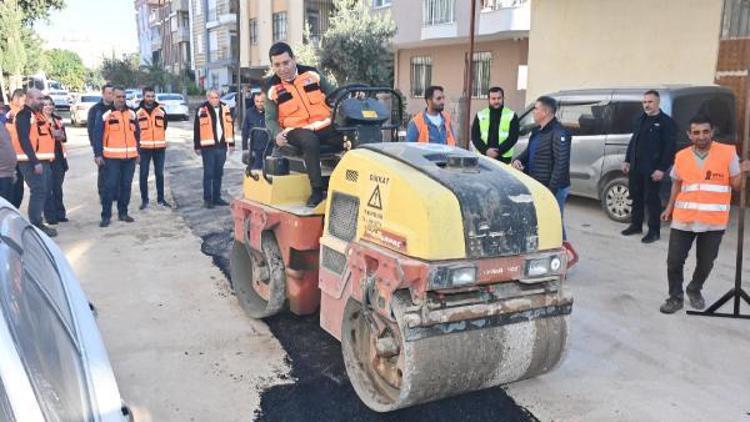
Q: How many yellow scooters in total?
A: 0